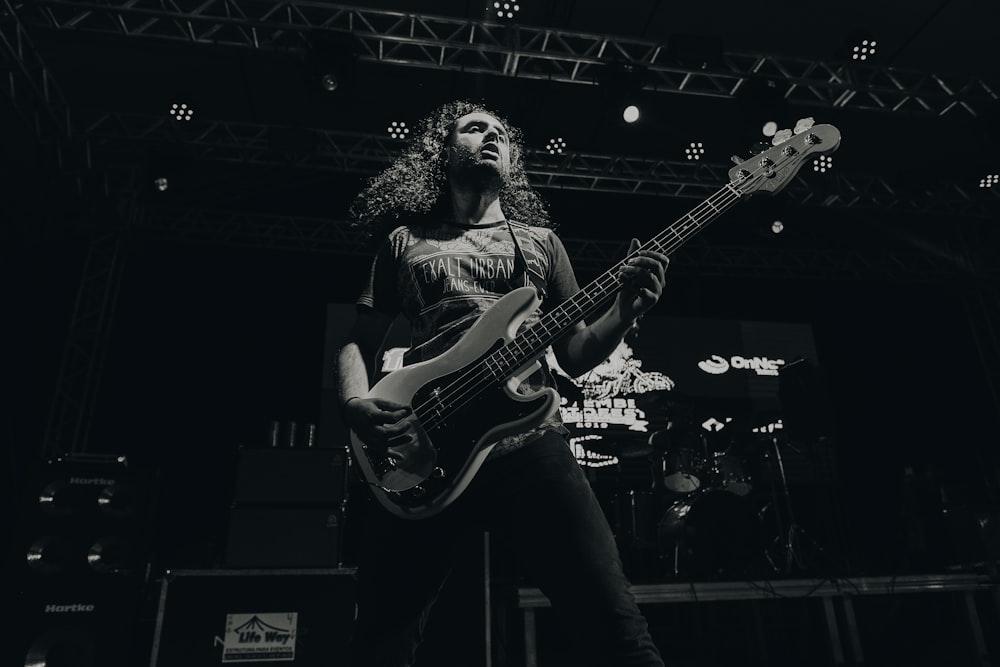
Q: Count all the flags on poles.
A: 0